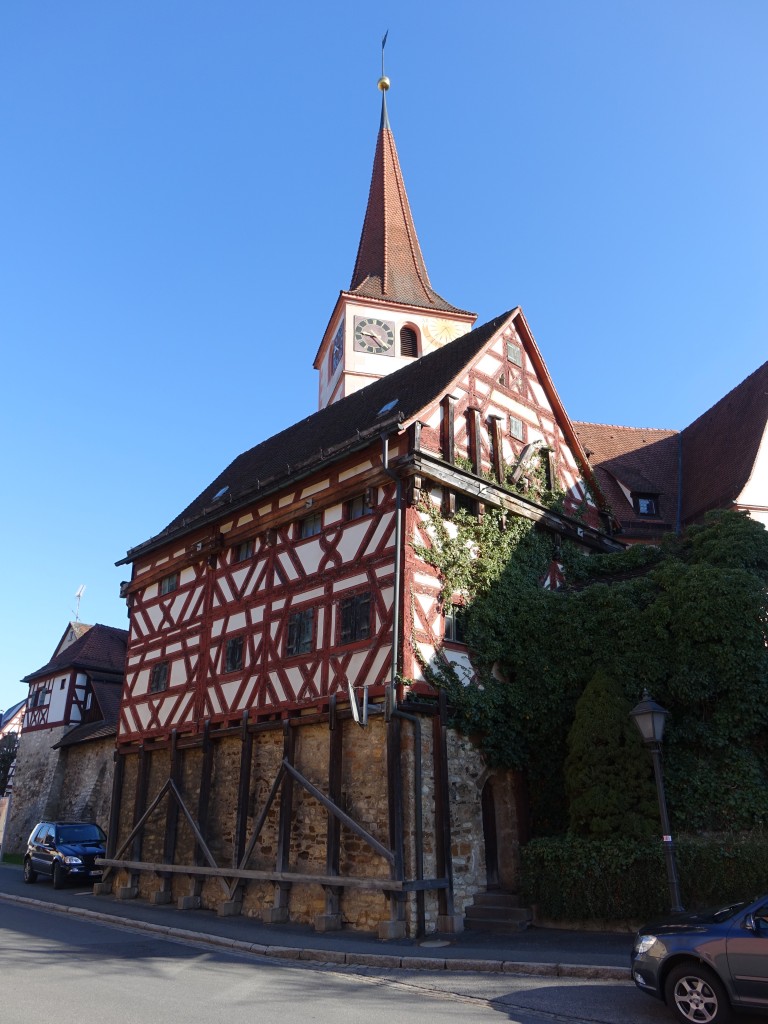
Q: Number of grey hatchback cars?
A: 1